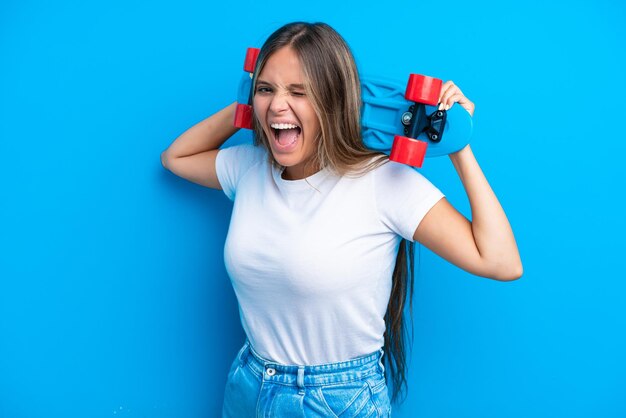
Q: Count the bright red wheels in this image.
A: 4